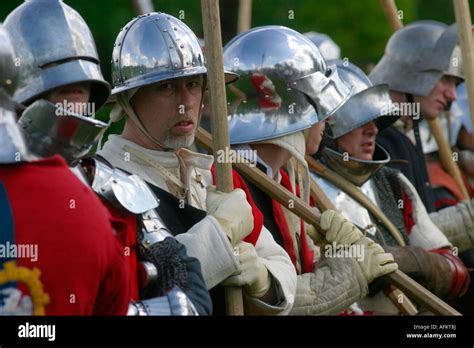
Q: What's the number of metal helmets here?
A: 7